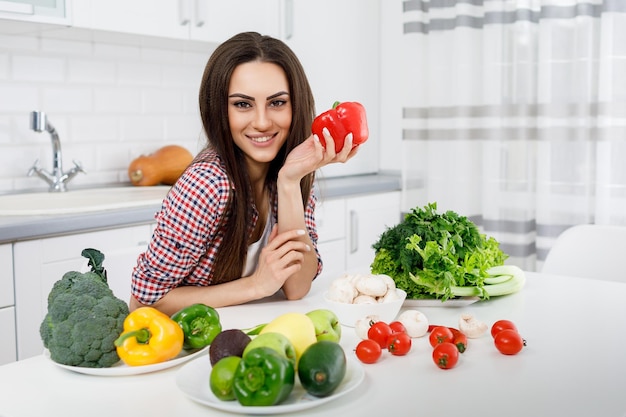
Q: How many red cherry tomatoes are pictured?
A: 8